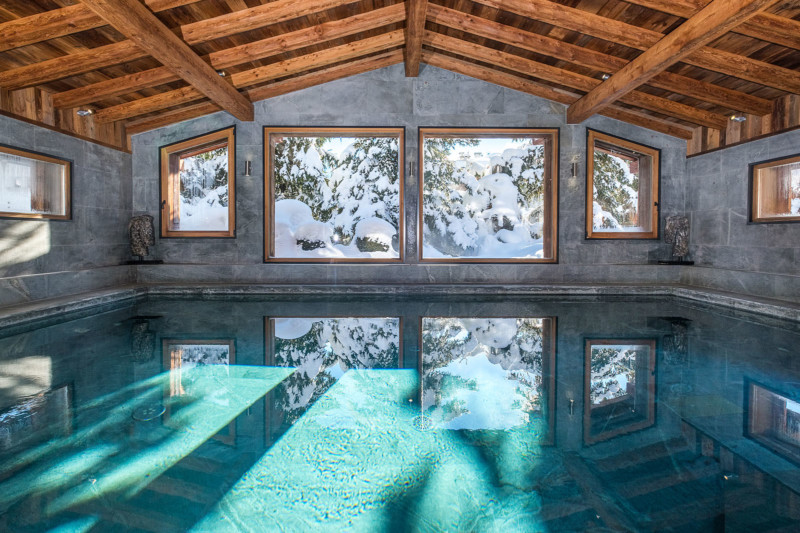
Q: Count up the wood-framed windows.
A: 6